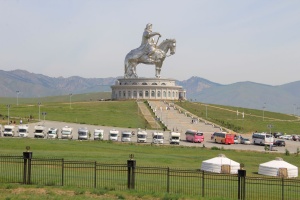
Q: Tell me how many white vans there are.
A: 12